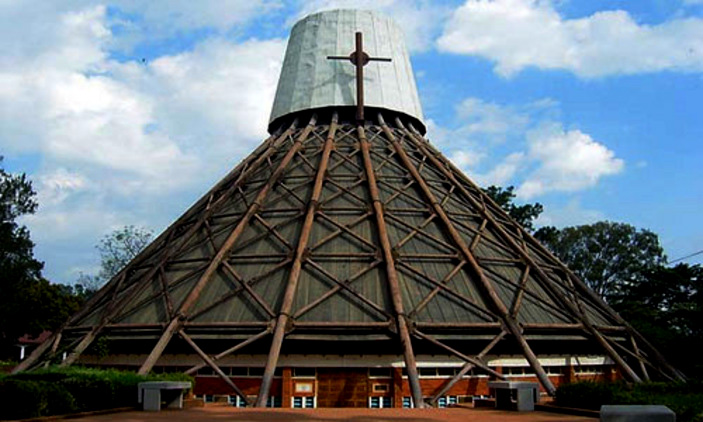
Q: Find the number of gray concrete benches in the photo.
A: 3